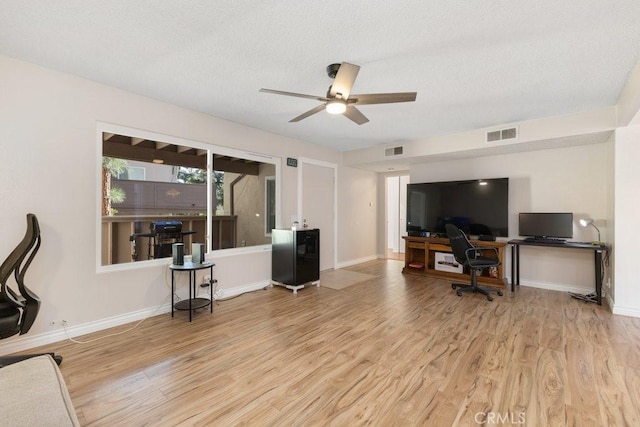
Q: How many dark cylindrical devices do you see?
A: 2